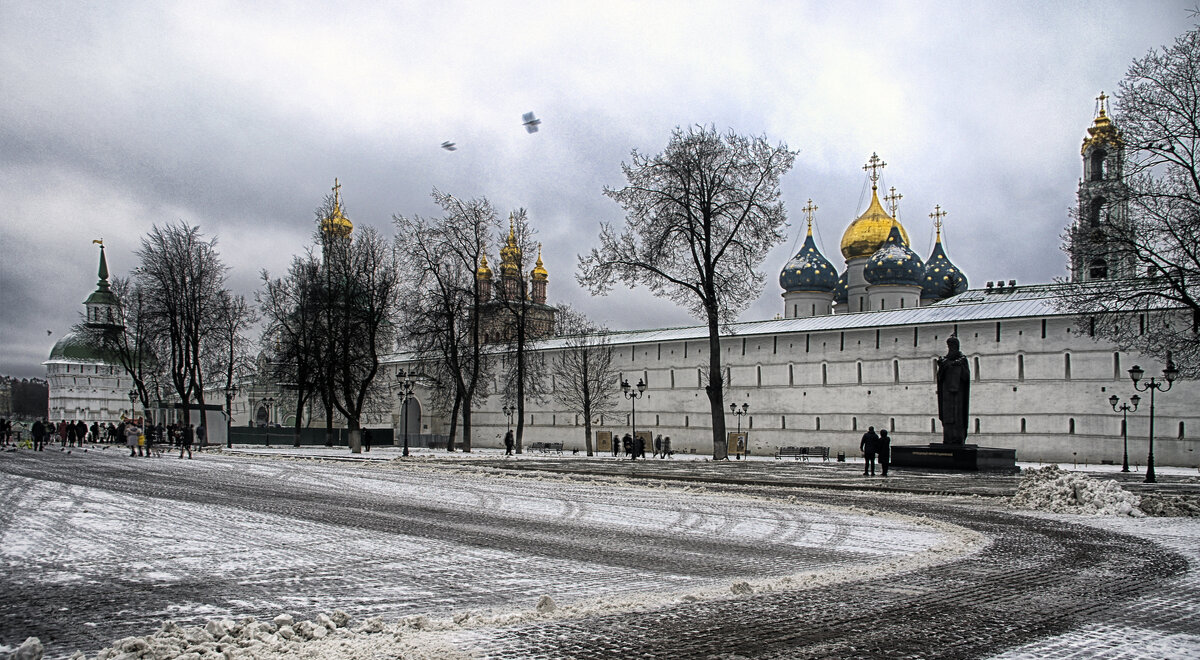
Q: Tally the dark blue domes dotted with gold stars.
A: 4